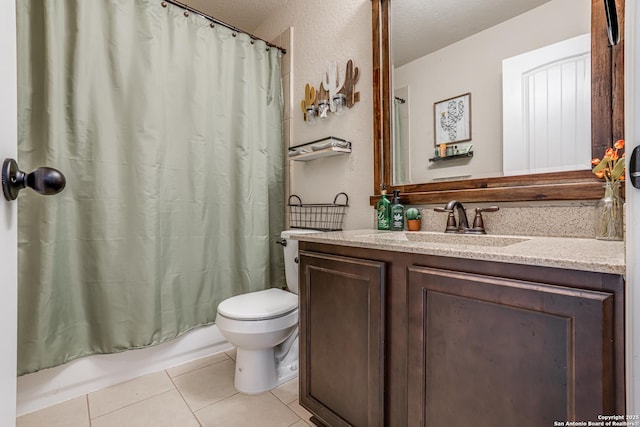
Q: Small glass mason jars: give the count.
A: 3